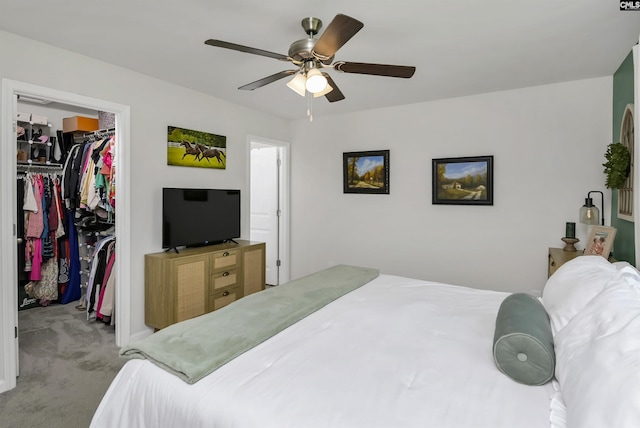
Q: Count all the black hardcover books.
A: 0